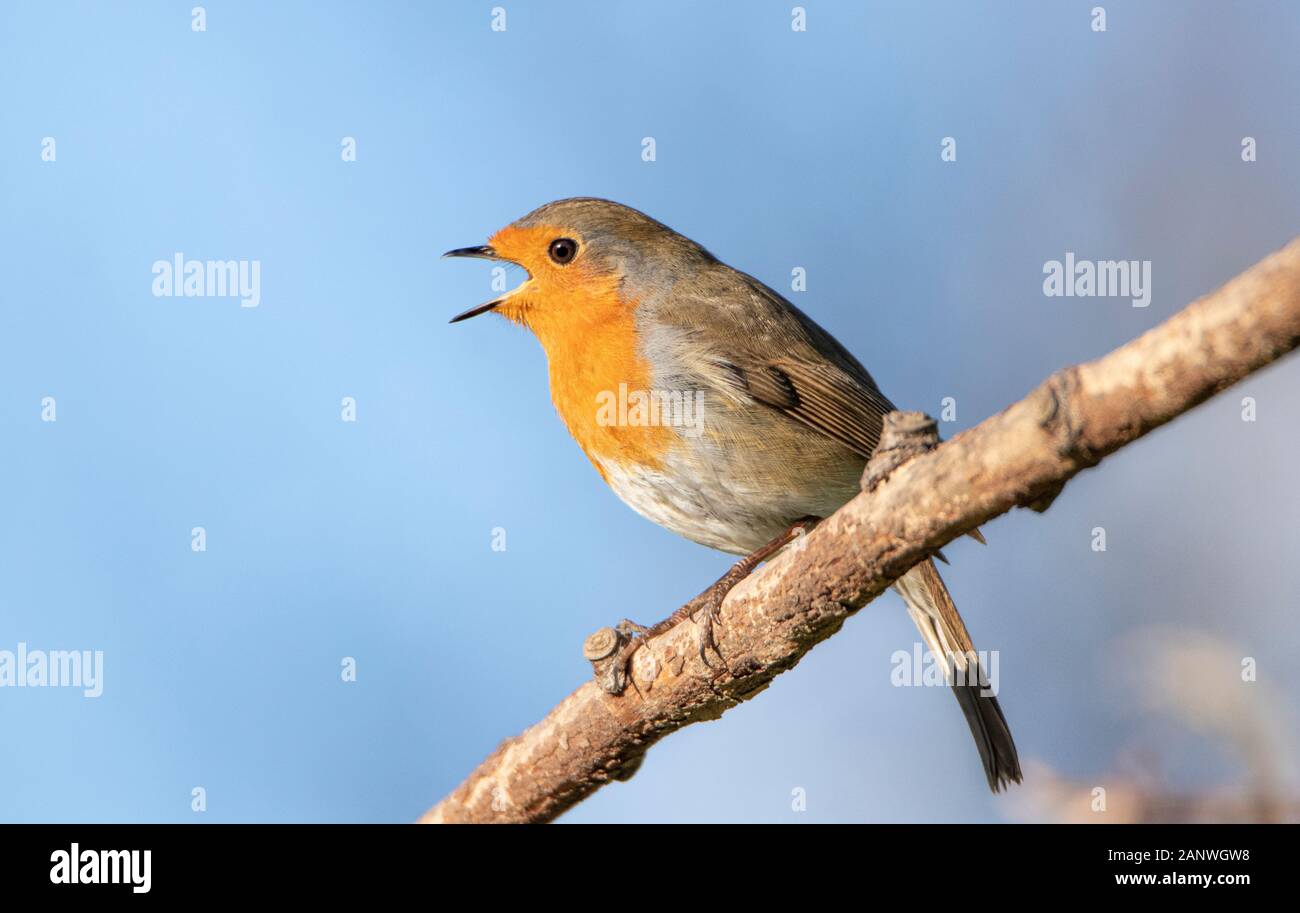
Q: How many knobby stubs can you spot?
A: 2